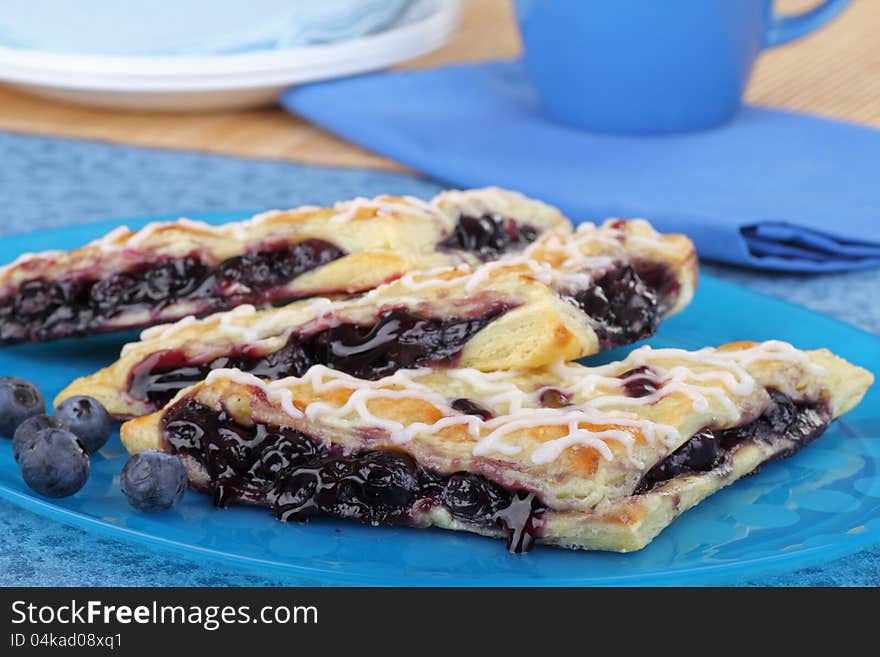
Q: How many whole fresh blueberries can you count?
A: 5